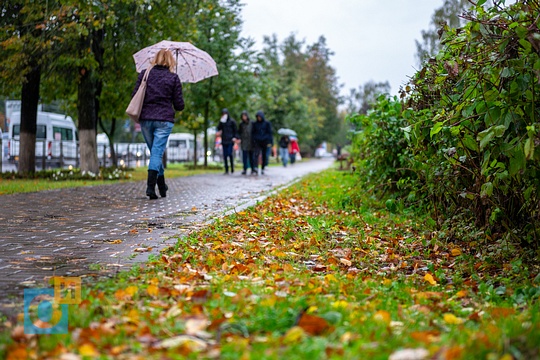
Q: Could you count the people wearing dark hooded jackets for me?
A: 3